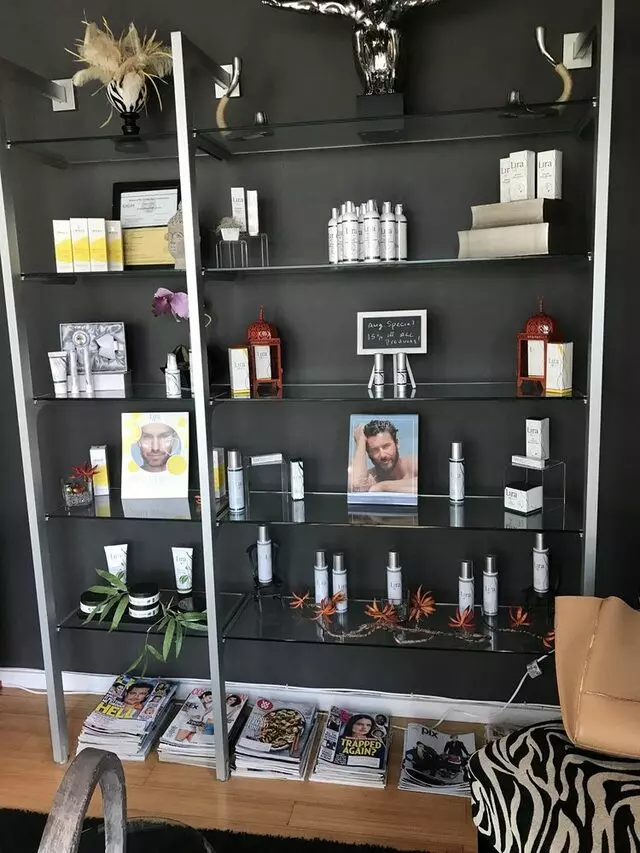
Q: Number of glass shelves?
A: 10